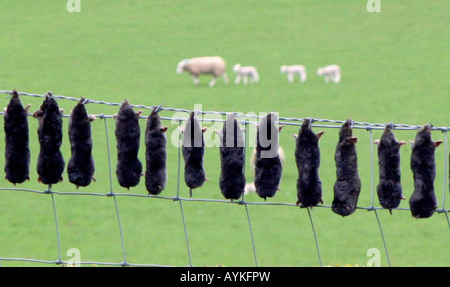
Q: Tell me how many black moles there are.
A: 12